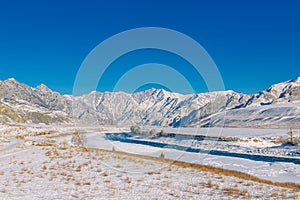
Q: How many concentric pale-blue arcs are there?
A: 2